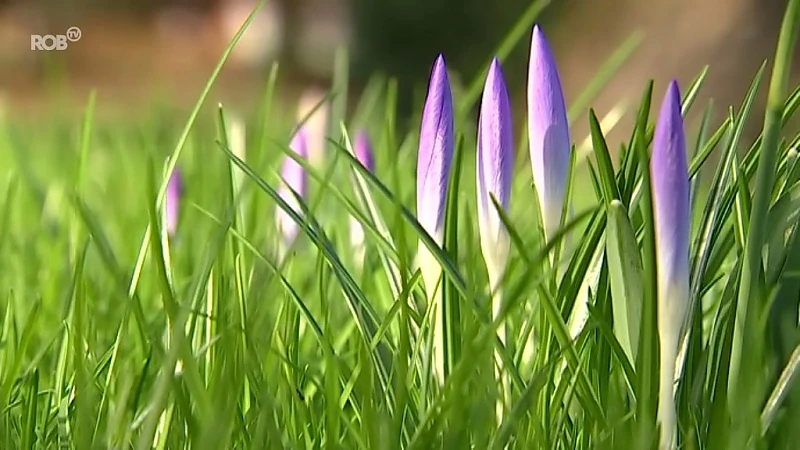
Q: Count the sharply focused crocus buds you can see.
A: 4